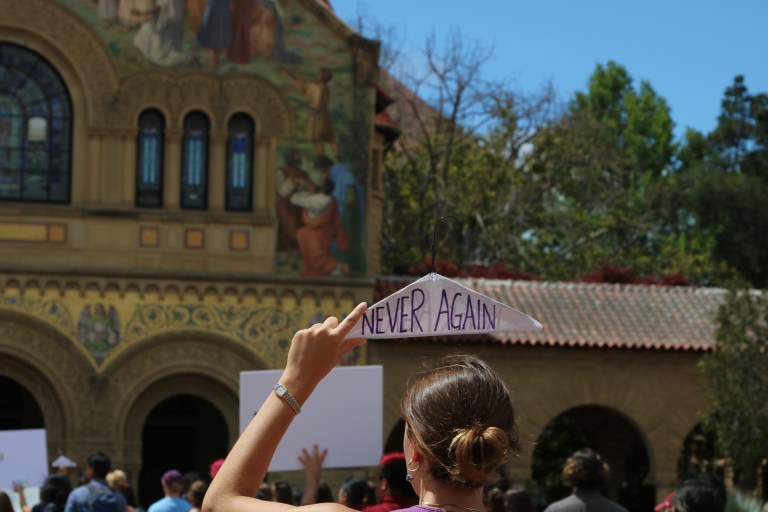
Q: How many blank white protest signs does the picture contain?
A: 2